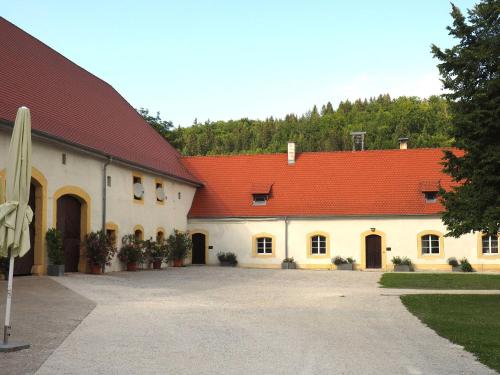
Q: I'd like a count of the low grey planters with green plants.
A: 5